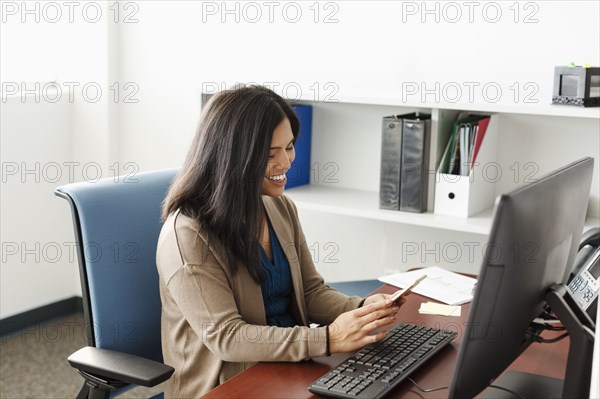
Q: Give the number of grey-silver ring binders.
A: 2